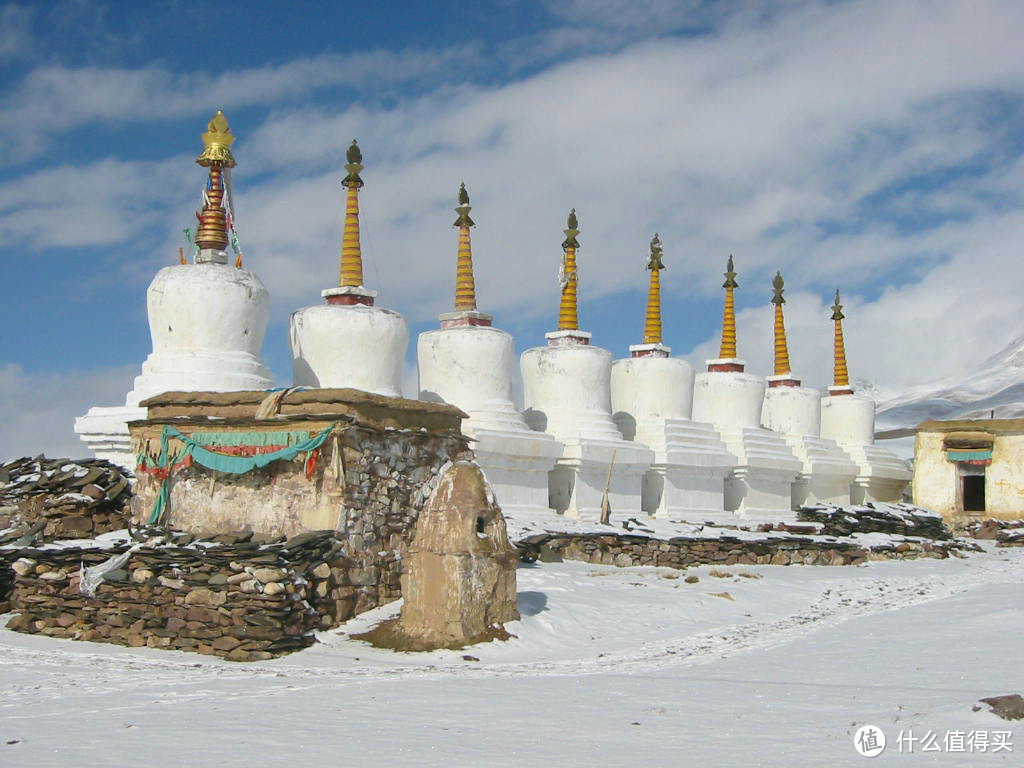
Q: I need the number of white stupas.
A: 8